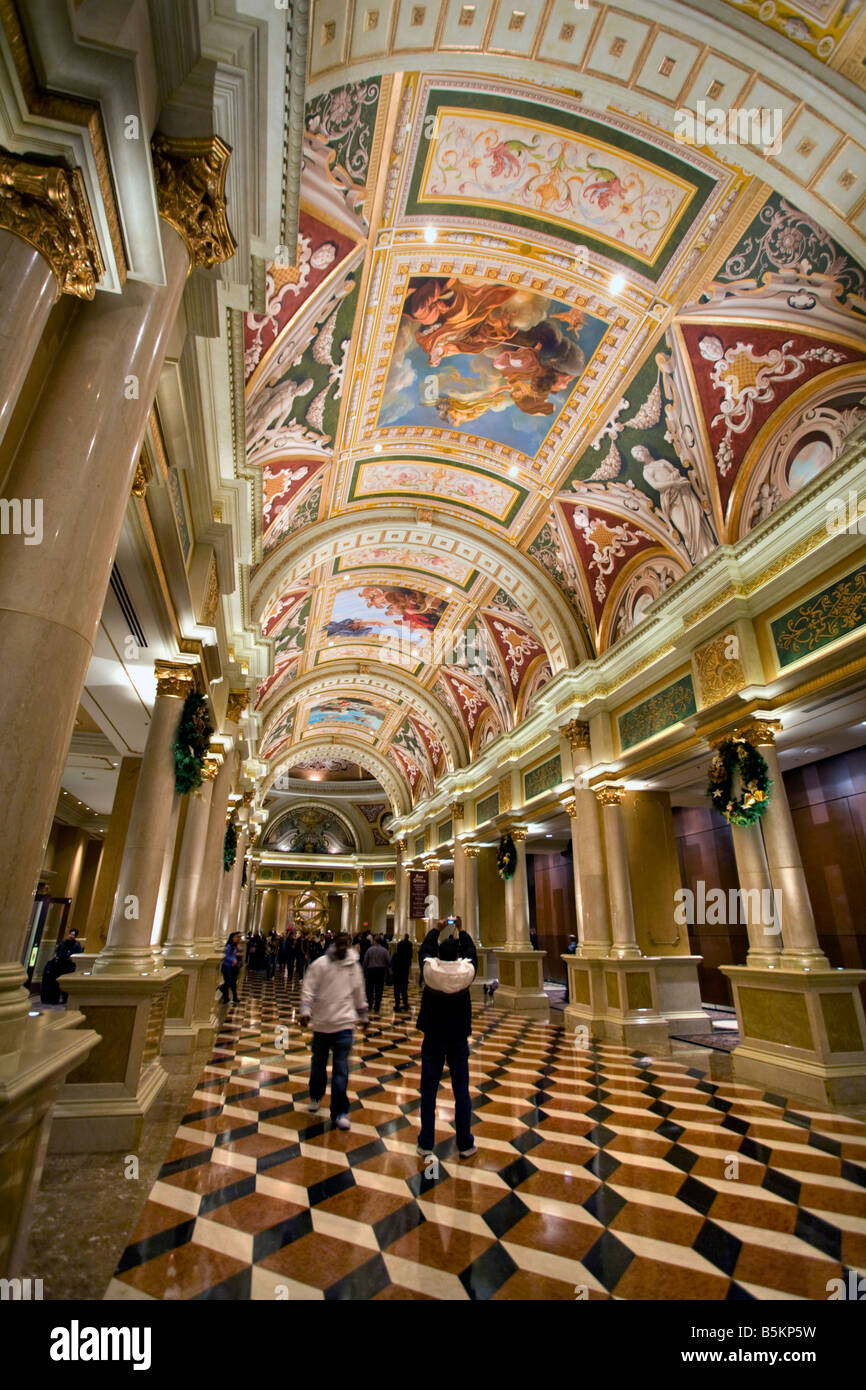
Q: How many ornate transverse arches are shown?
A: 4